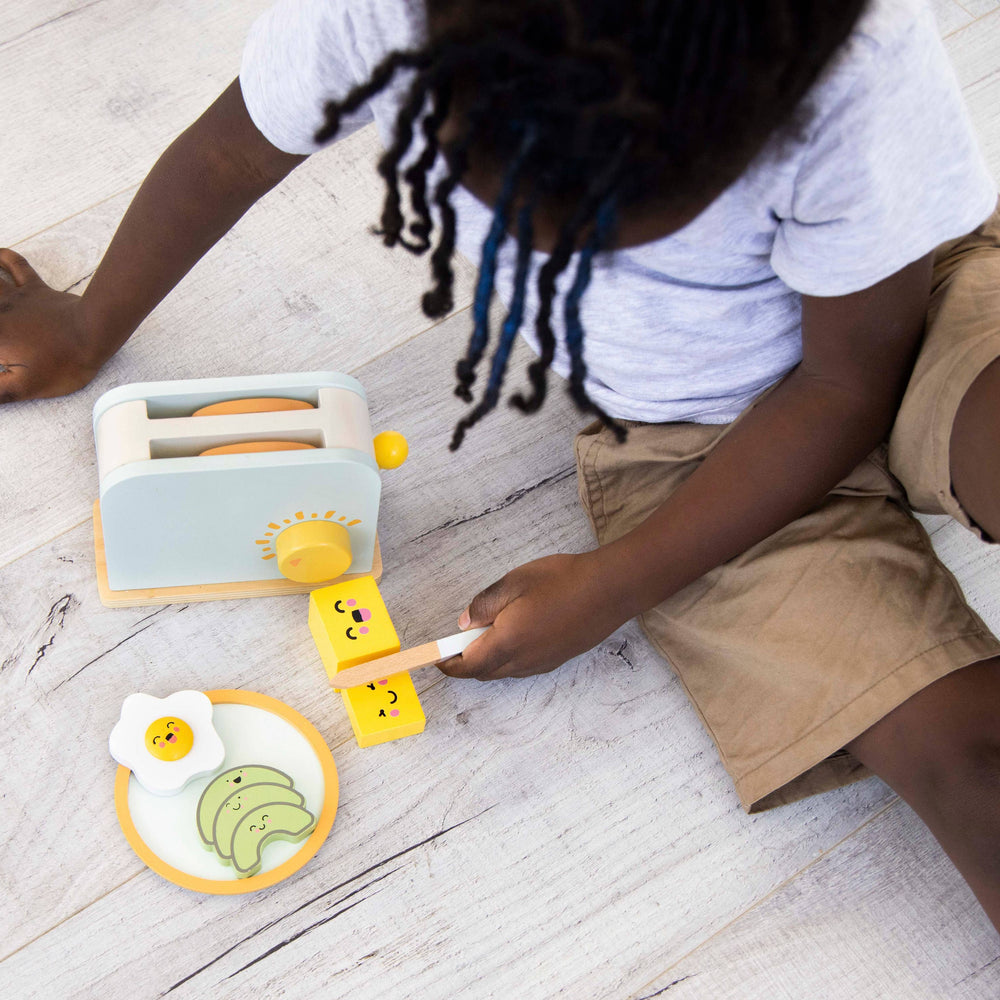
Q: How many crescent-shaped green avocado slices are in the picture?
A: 3